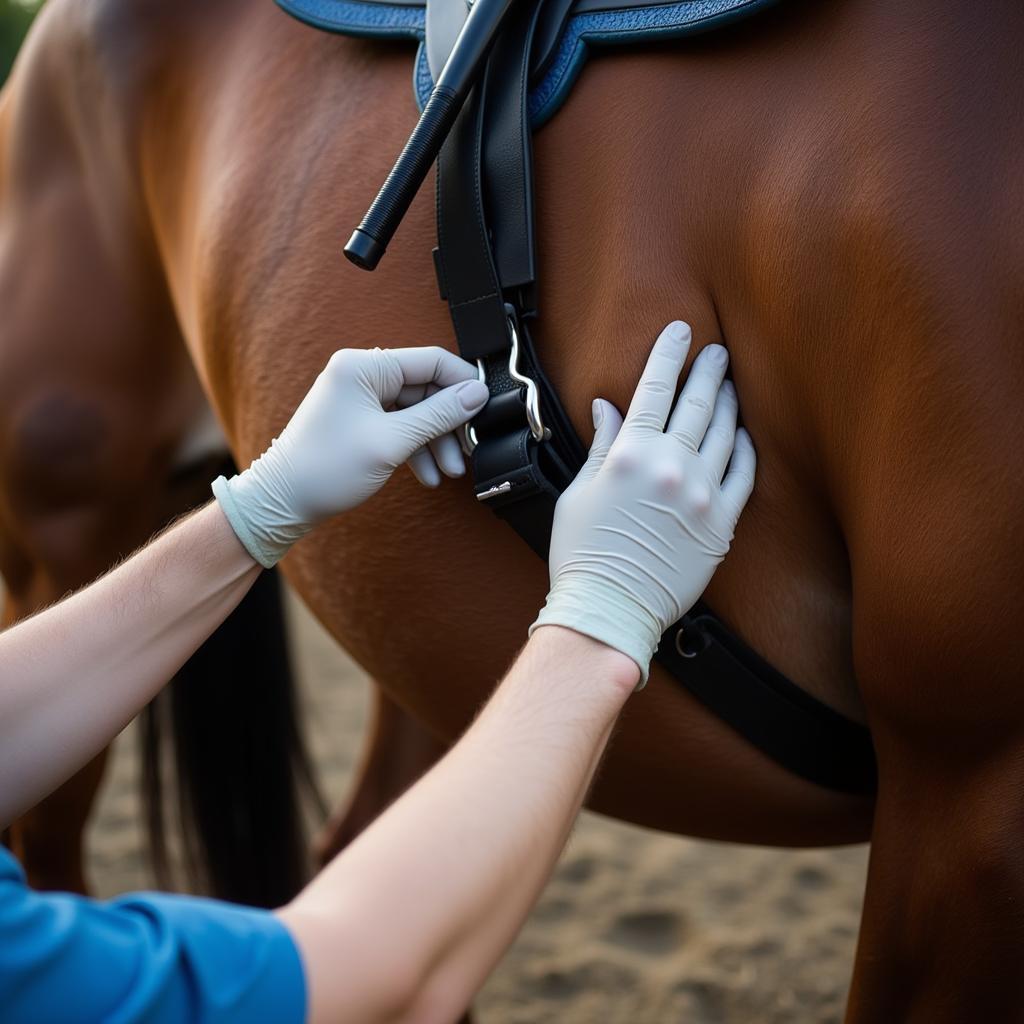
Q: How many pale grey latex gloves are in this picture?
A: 2